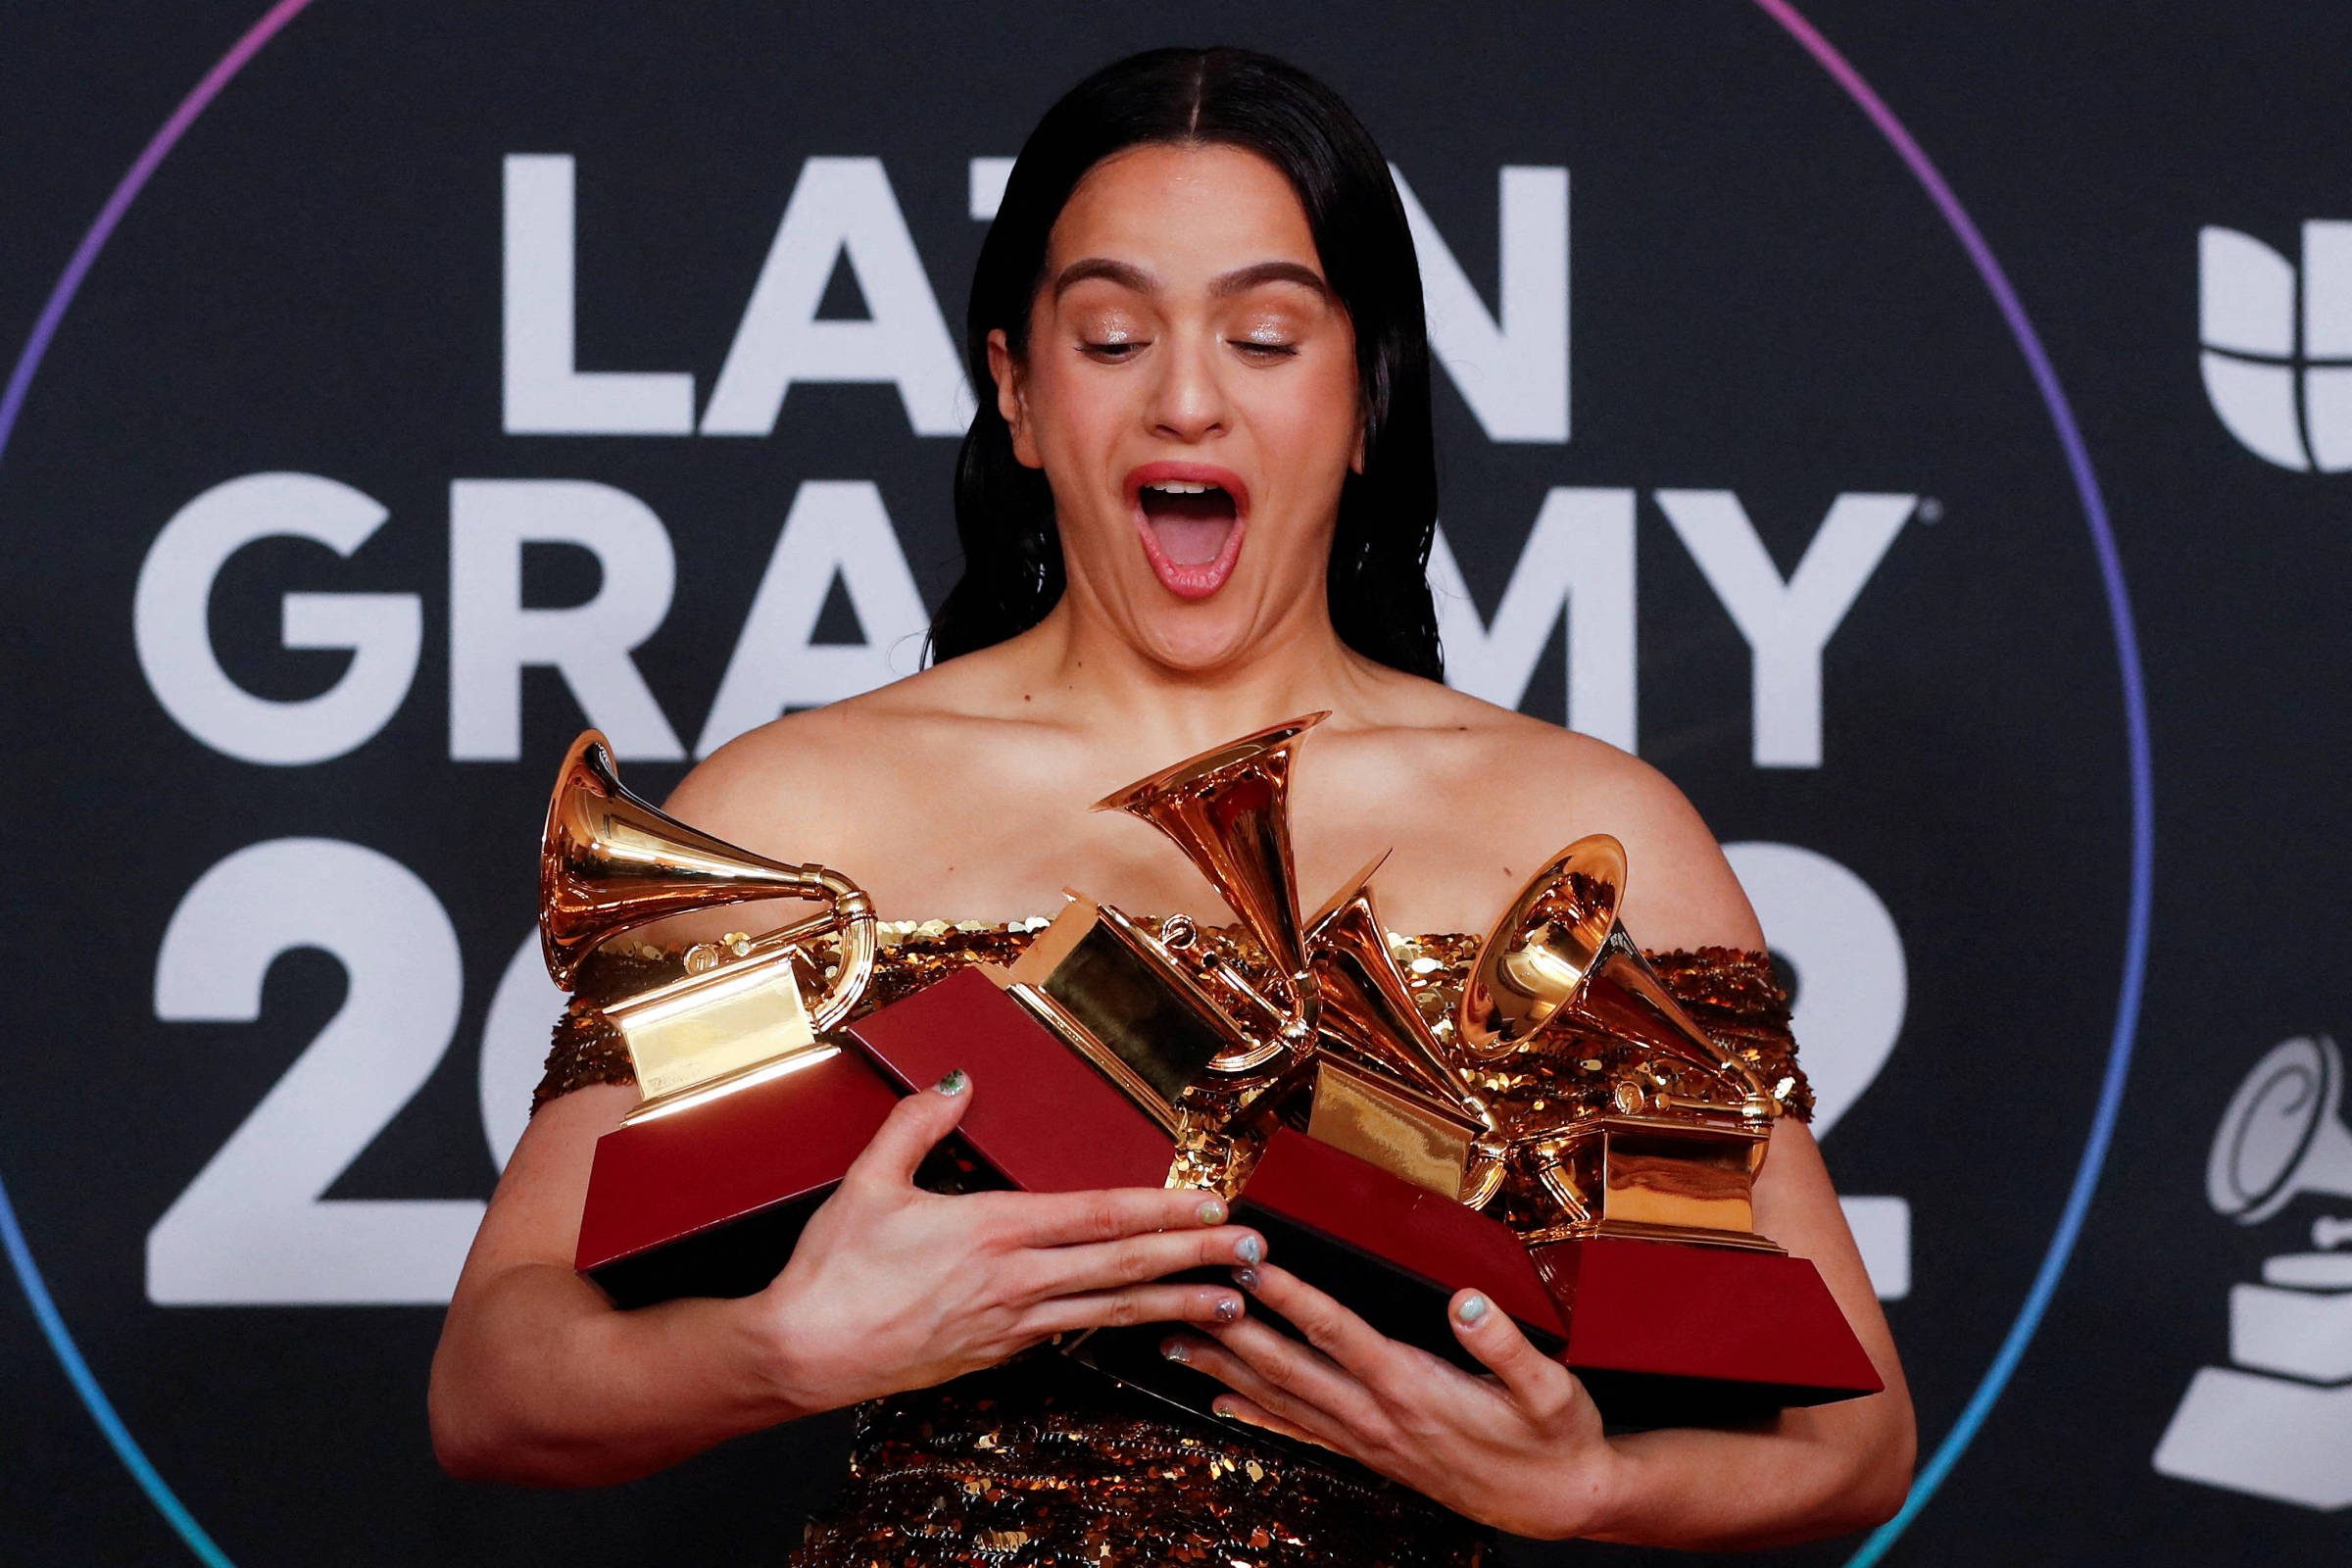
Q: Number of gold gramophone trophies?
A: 4